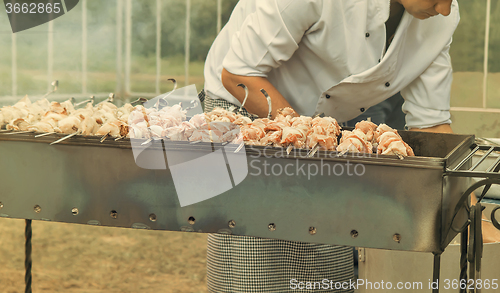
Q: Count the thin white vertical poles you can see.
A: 9